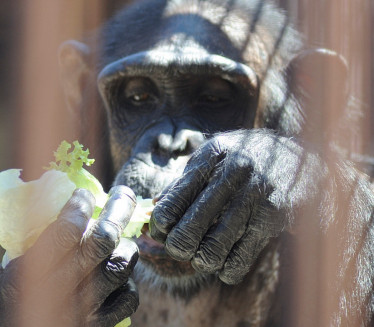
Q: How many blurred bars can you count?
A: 2